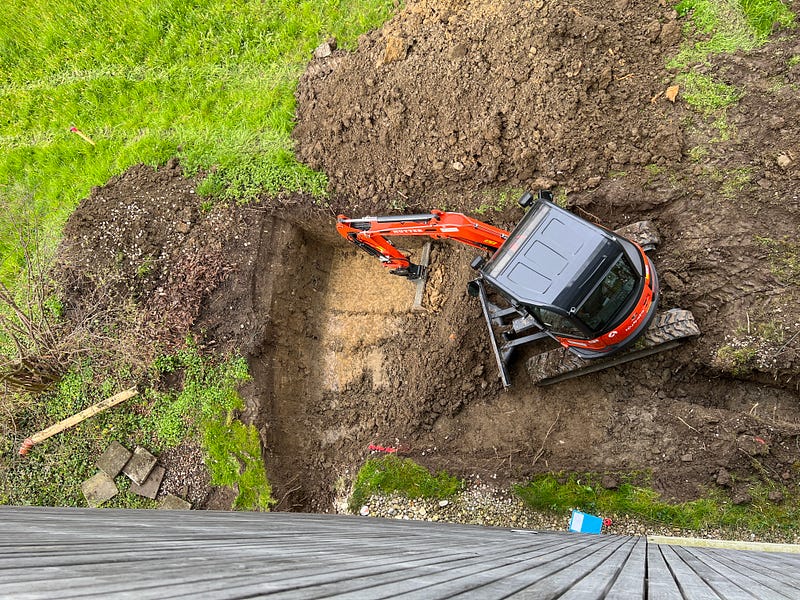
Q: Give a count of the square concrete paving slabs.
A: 5